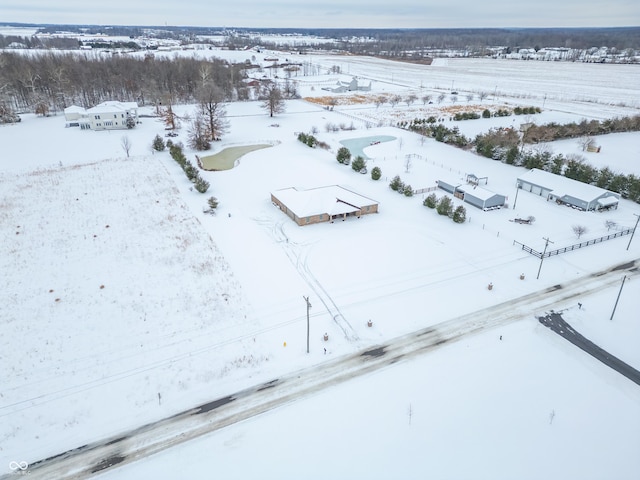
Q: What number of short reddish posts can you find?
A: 4